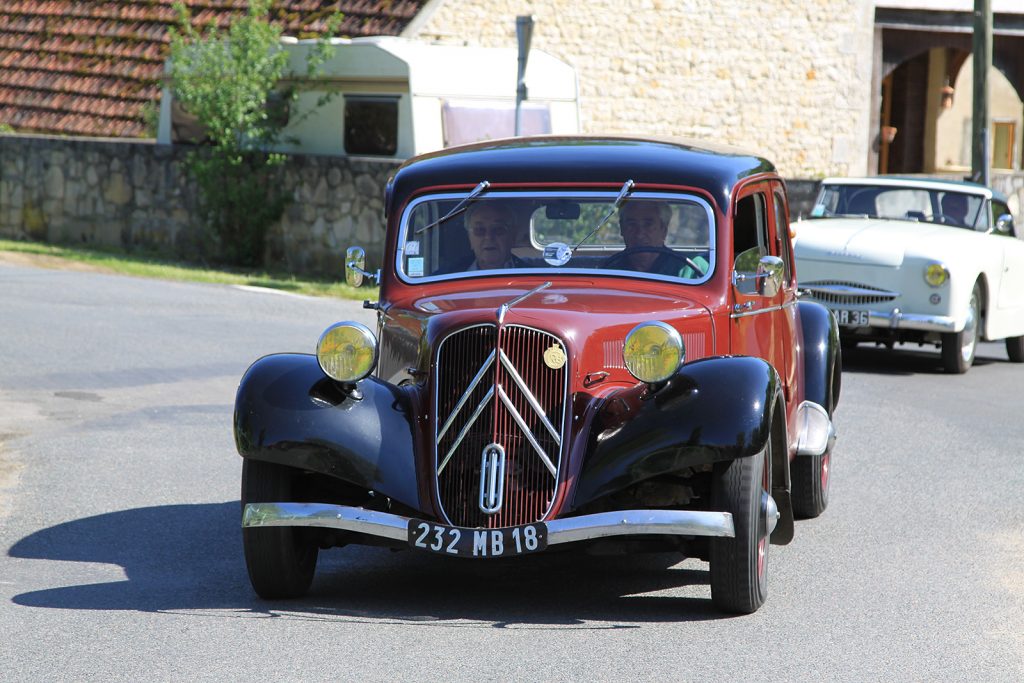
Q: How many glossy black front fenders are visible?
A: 2